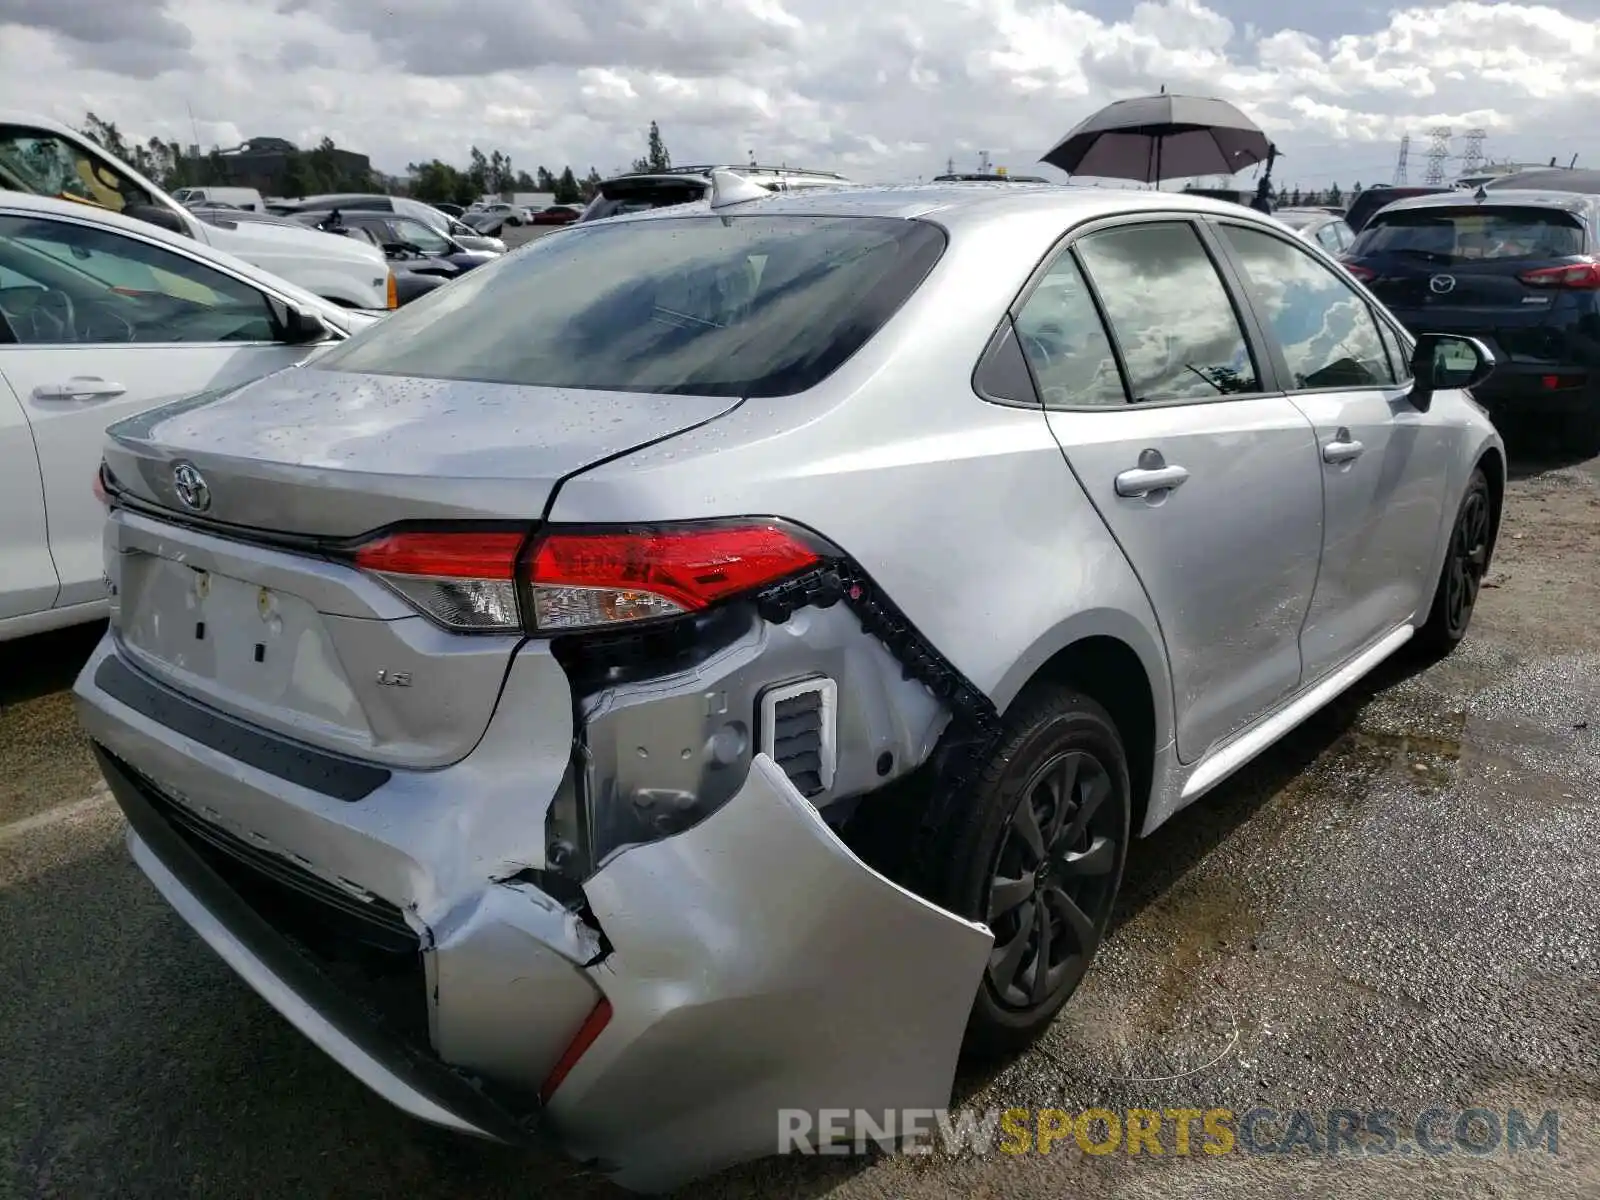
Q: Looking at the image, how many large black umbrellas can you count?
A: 1